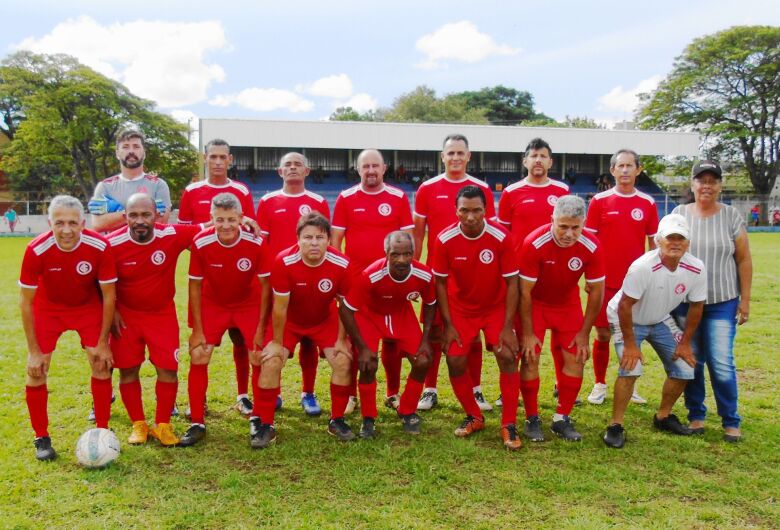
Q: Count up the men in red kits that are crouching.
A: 7